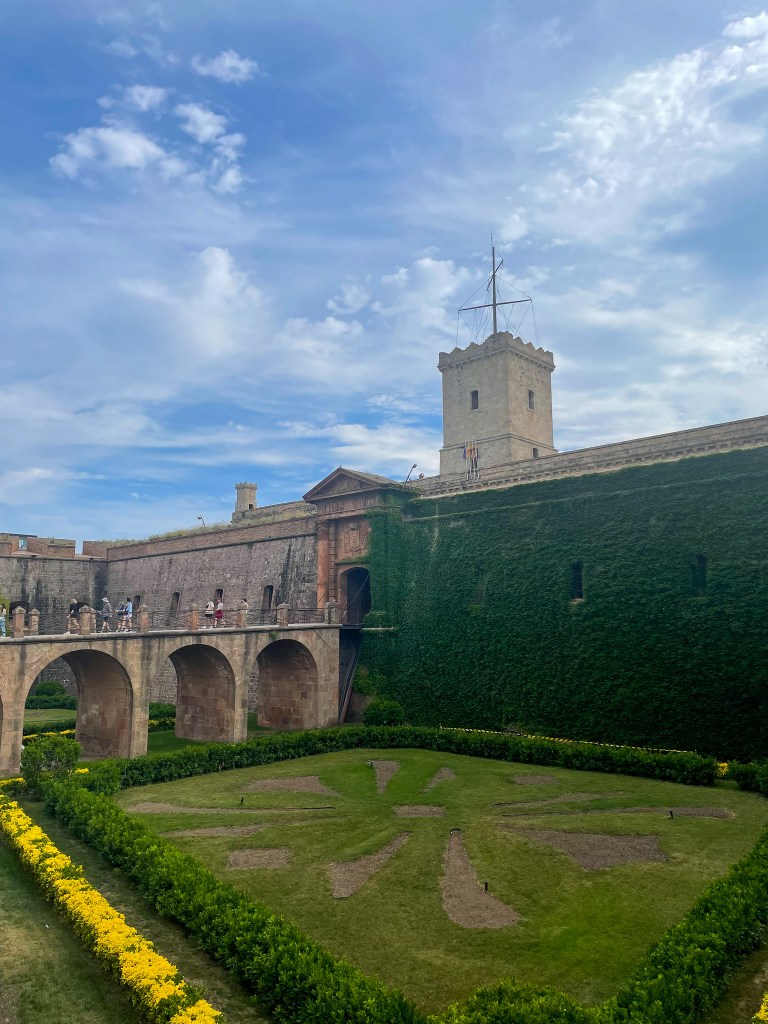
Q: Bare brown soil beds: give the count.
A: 13